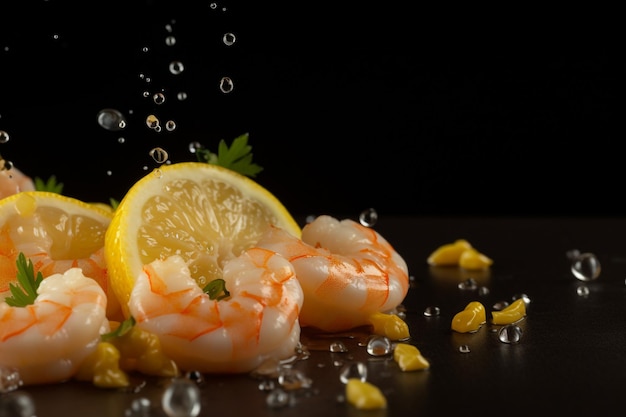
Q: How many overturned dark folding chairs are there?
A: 0